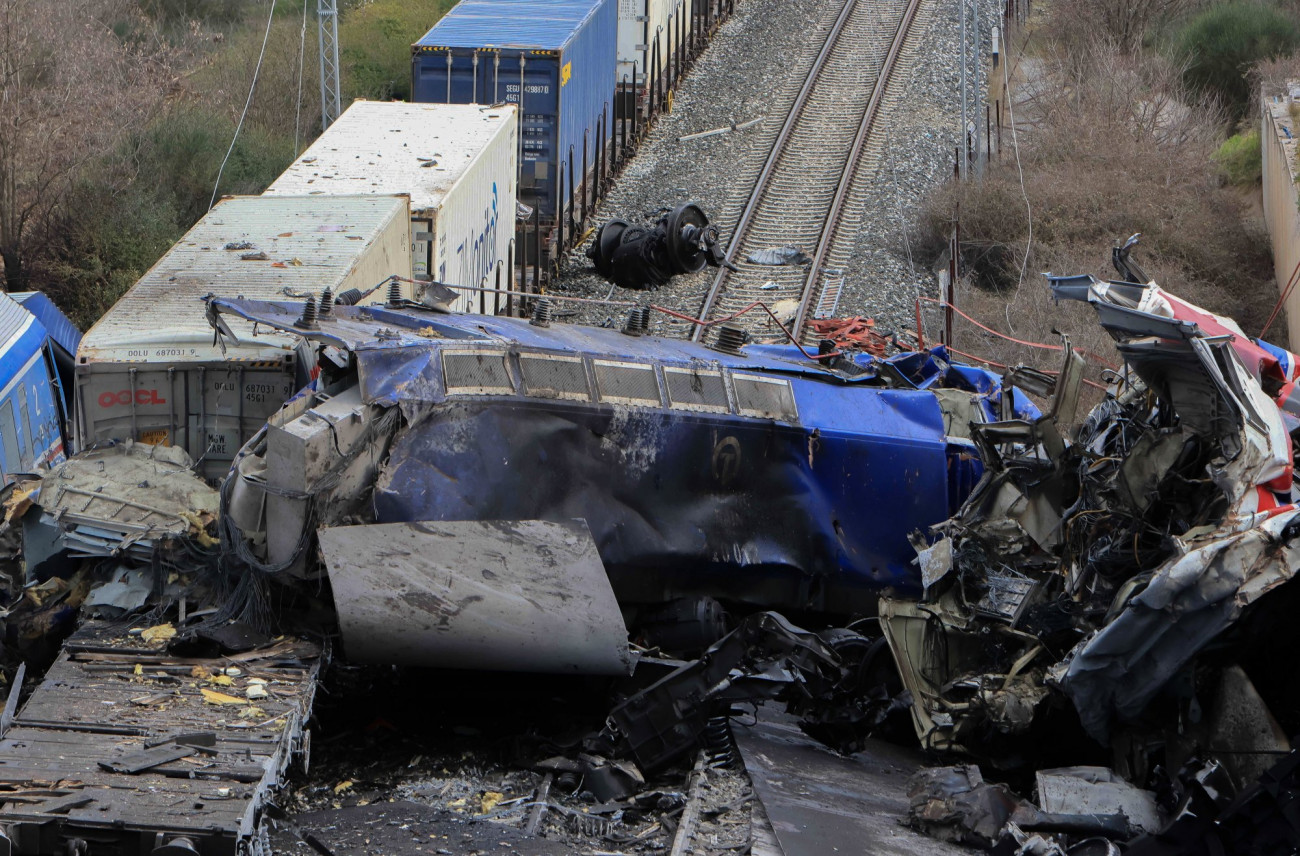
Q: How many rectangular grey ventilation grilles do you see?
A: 5